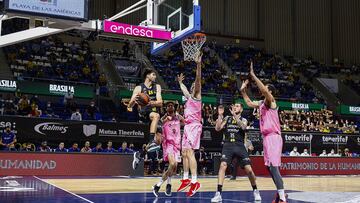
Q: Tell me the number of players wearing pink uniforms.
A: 3